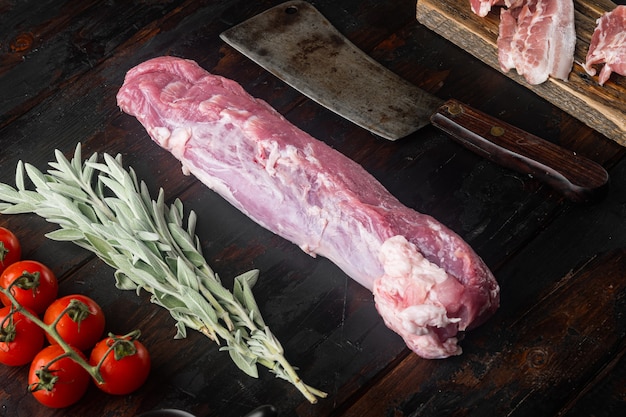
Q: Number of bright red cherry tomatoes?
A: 6